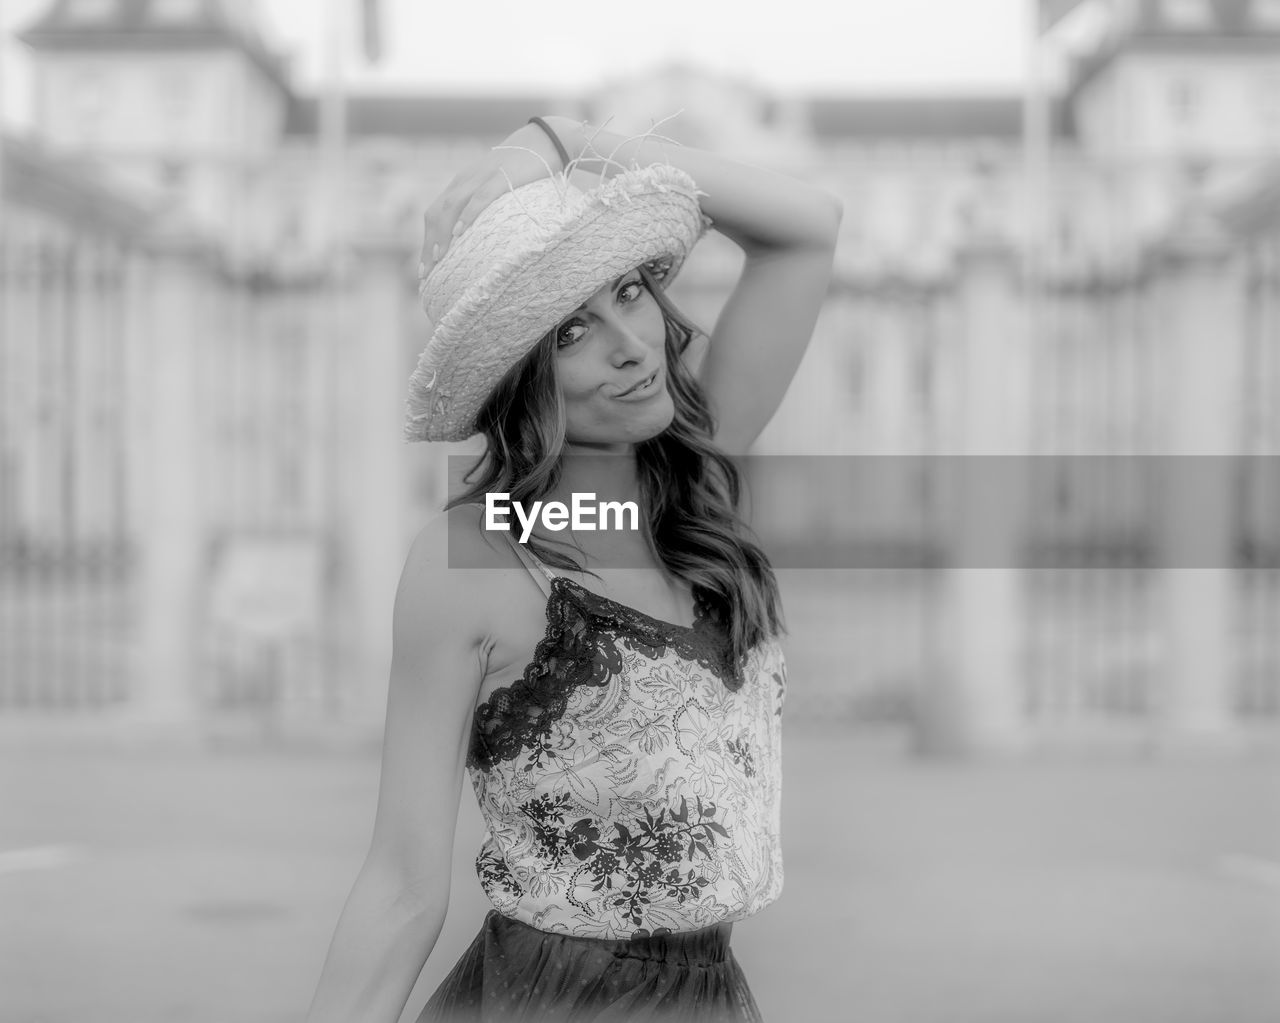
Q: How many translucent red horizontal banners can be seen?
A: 0